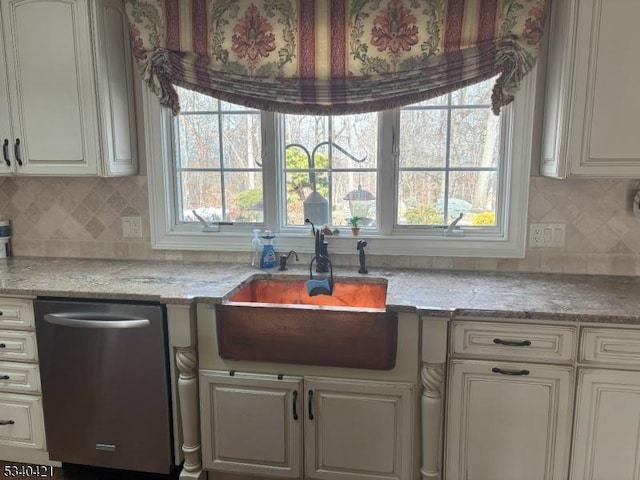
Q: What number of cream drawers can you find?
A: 6